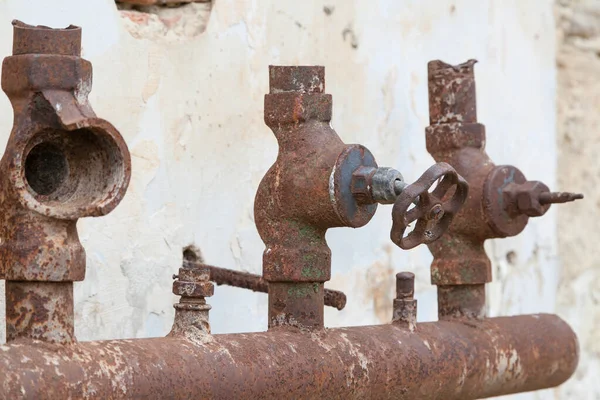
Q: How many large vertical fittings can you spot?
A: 3